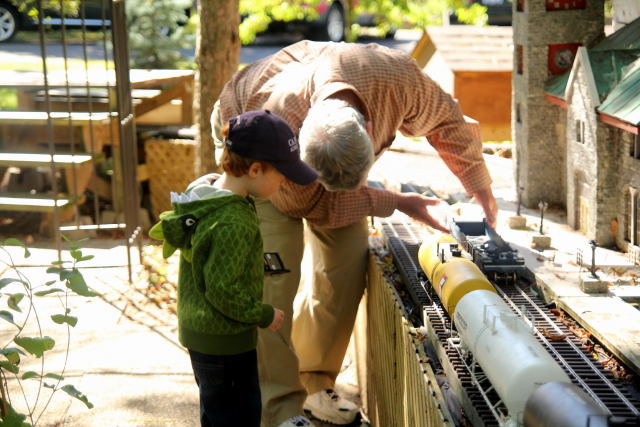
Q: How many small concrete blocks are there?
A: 3